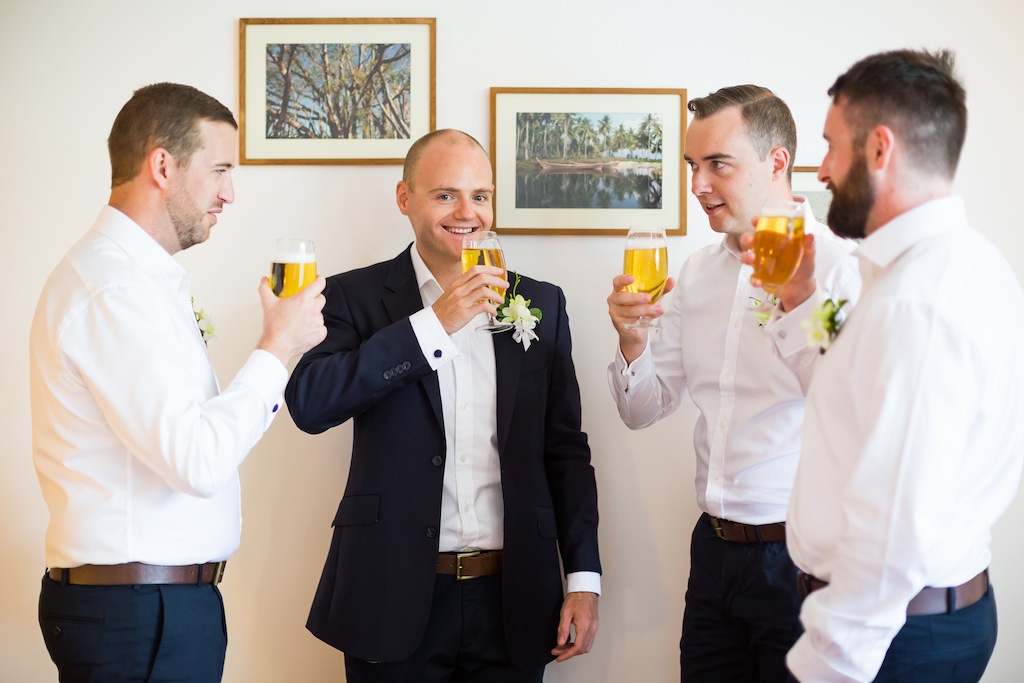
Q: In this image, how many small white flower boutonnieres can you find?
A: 4